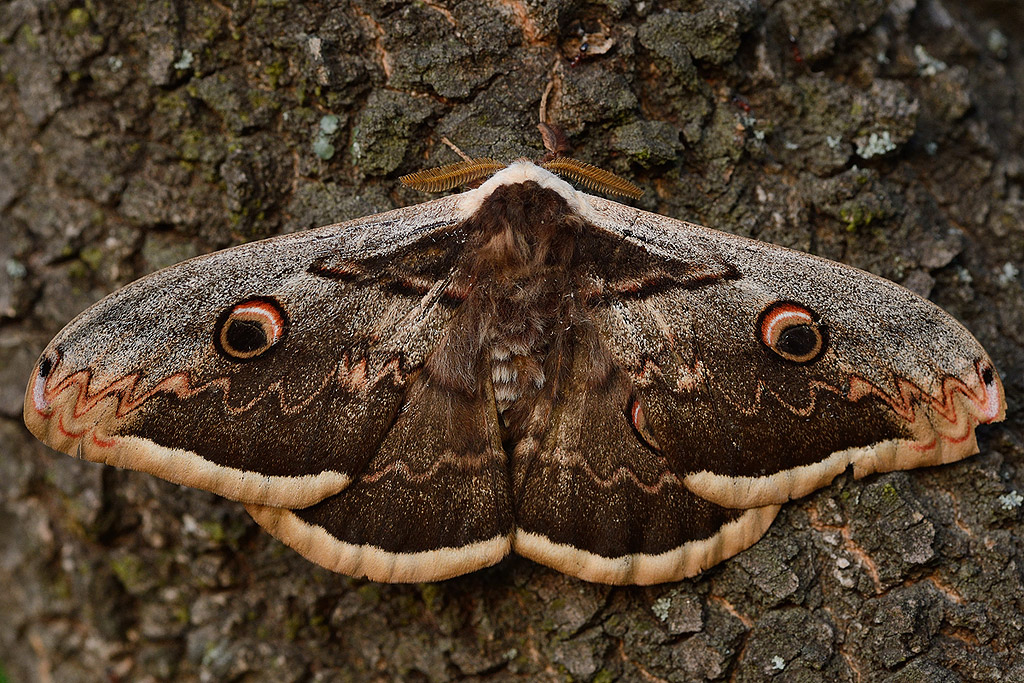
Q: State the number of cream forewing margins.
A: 2